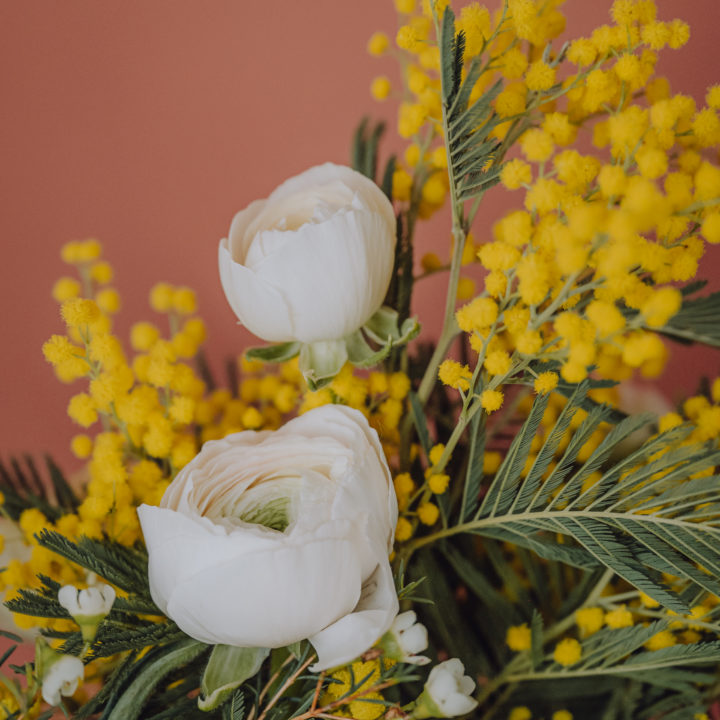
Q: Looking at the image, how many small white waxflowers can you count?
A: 4